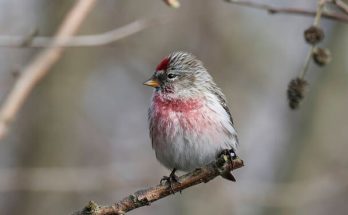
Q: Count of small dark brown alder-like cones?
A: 3